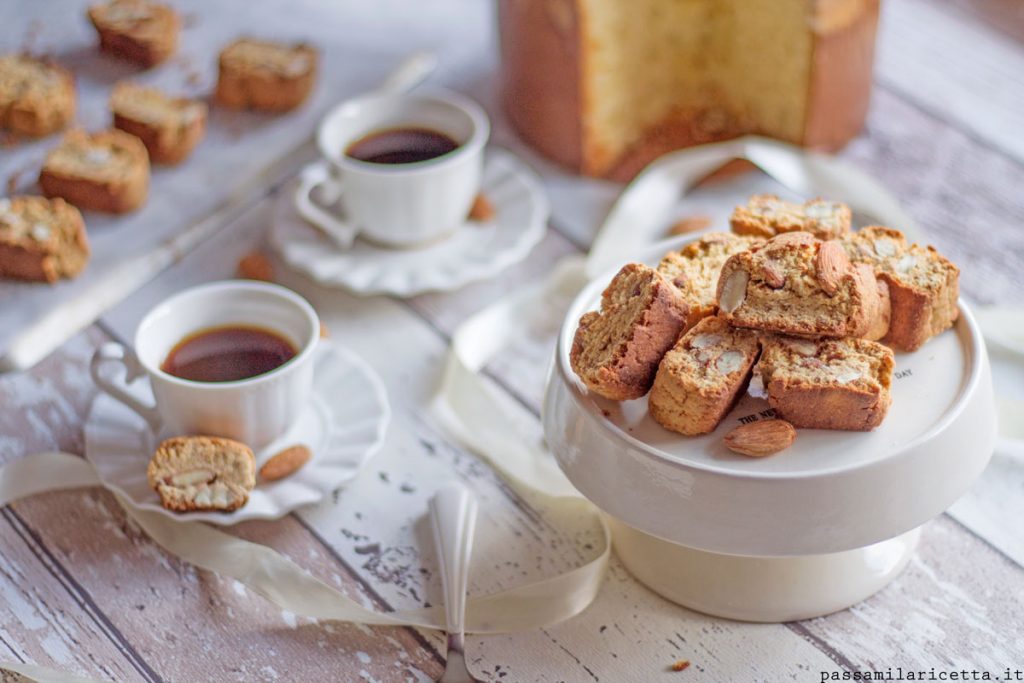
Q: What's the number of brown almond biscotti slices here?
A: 14